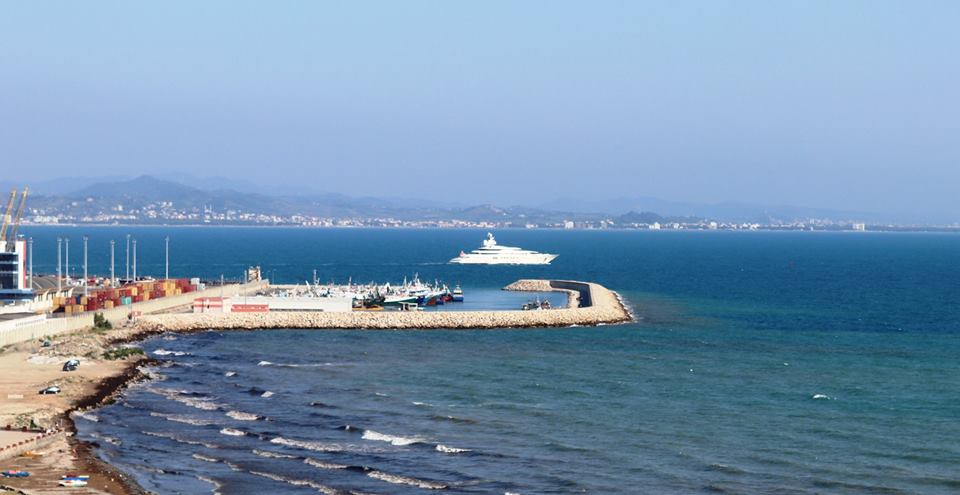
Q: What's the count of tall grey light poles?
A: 8